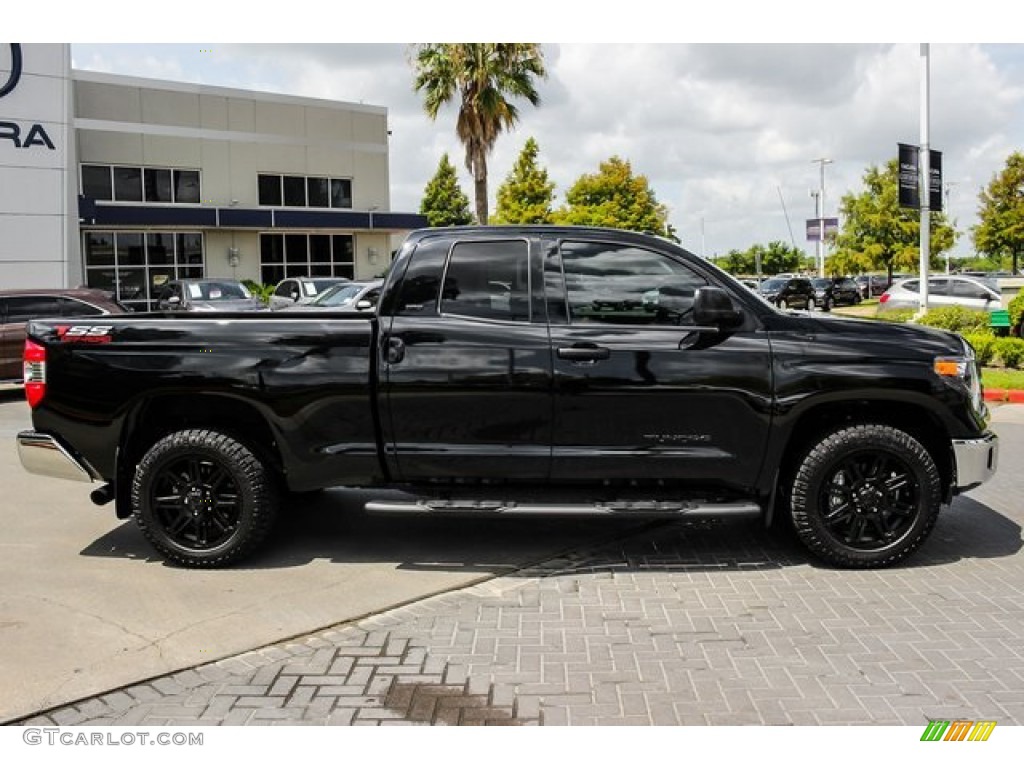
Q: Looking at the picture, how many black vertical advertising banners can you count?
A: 2